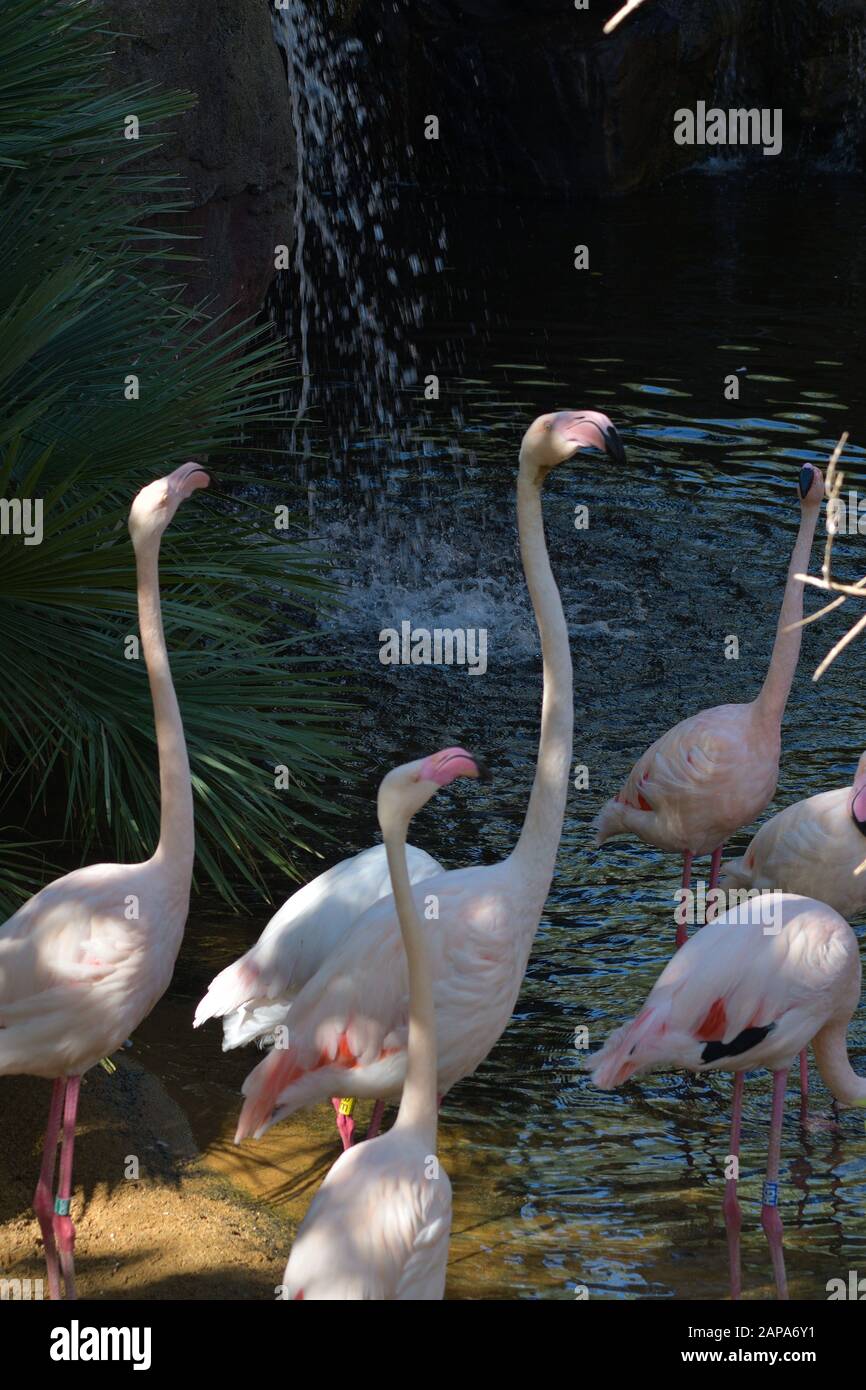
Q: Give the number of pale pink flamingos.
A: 7